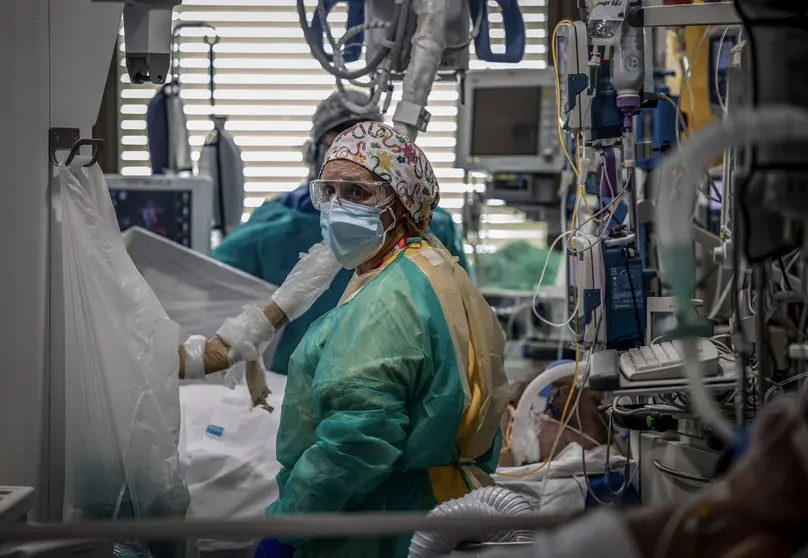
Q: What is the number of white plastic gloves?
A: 0